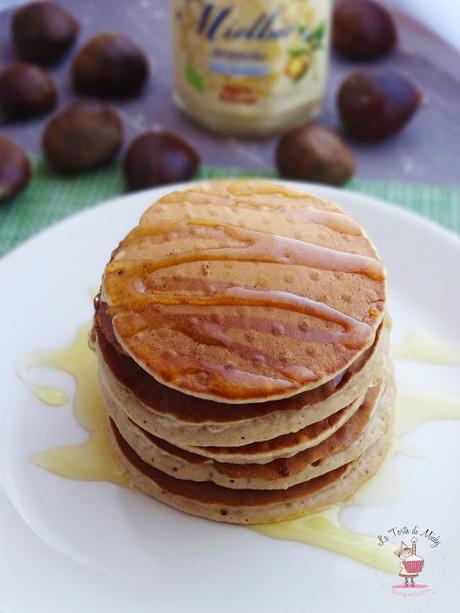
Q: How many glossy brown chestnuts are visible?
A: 9